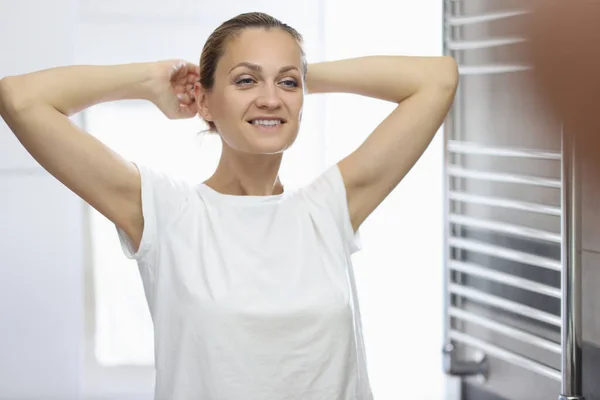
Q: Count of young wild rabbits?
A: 0